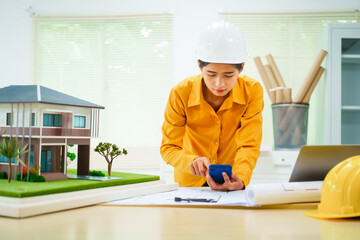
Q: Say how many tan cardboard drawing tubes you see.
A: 8